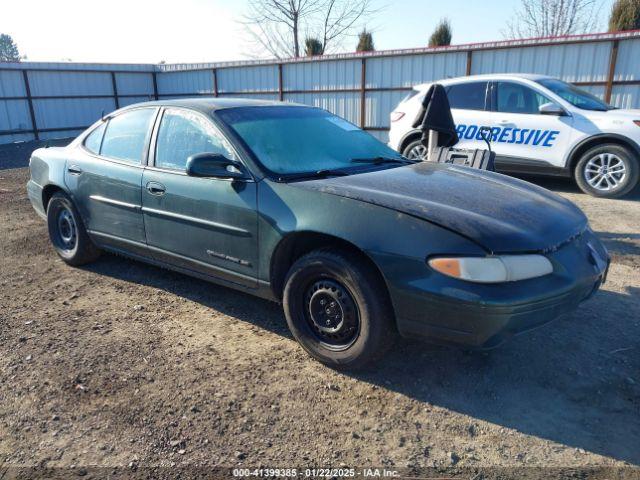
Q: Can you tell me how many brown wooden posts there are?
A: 8